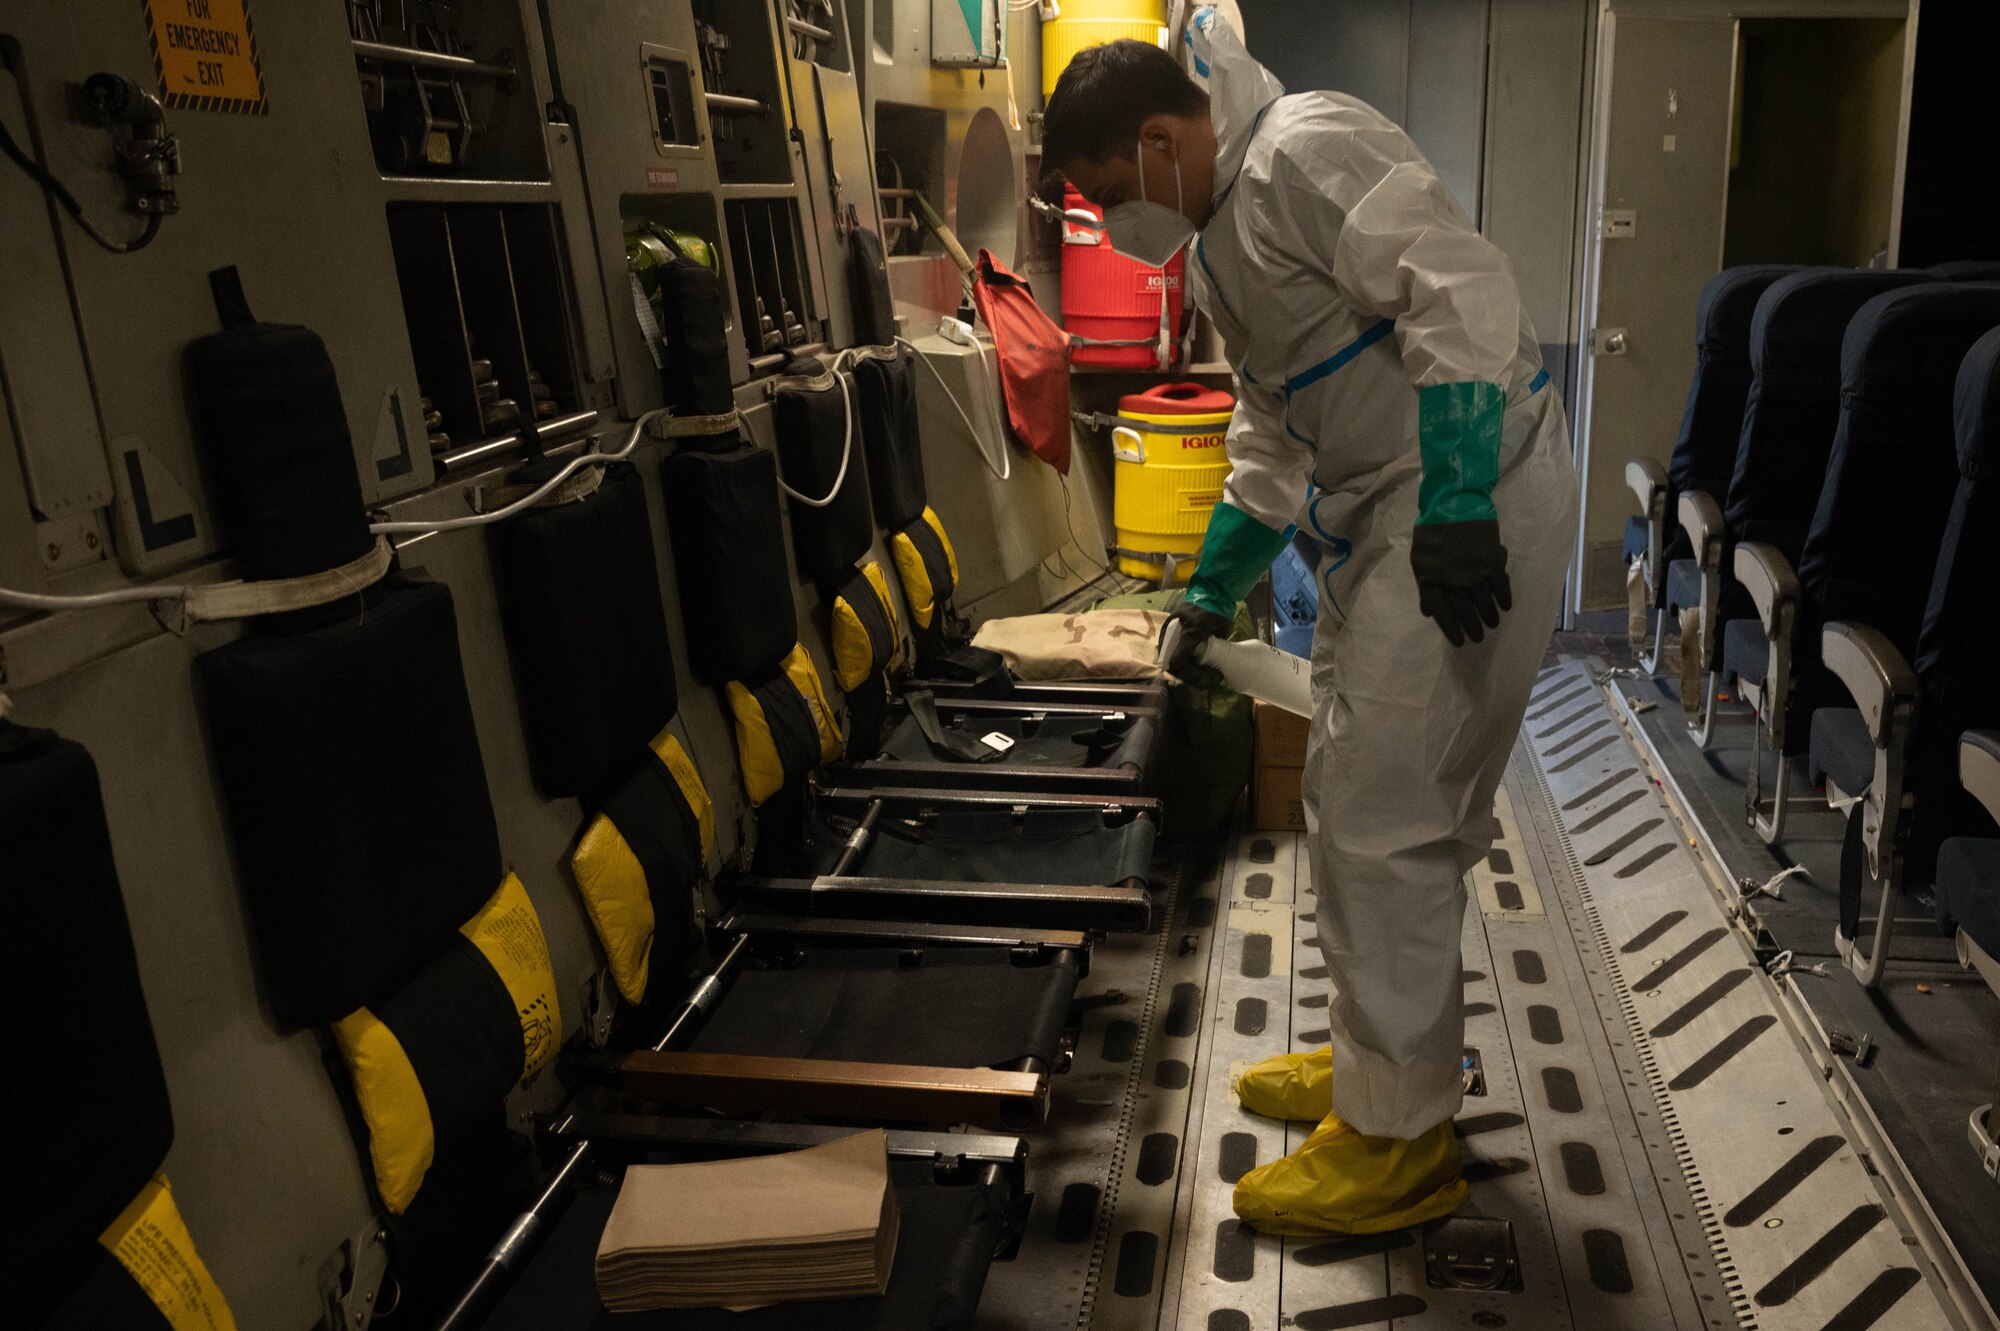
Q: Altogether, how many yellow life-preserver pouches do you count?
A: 6